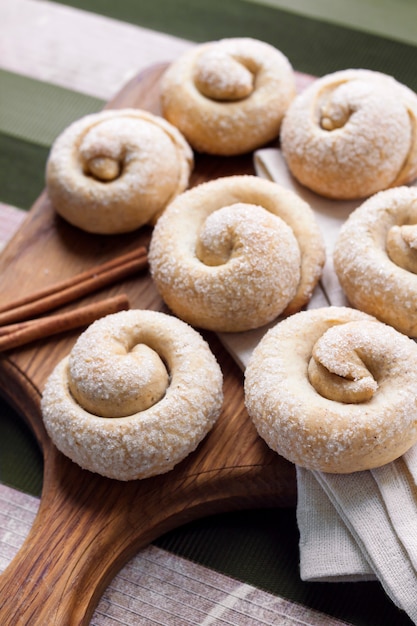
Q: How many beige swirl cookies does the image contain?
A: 7